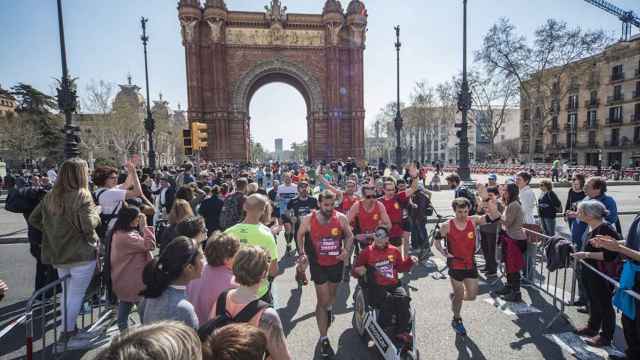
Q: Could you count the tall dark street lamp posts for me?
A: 4